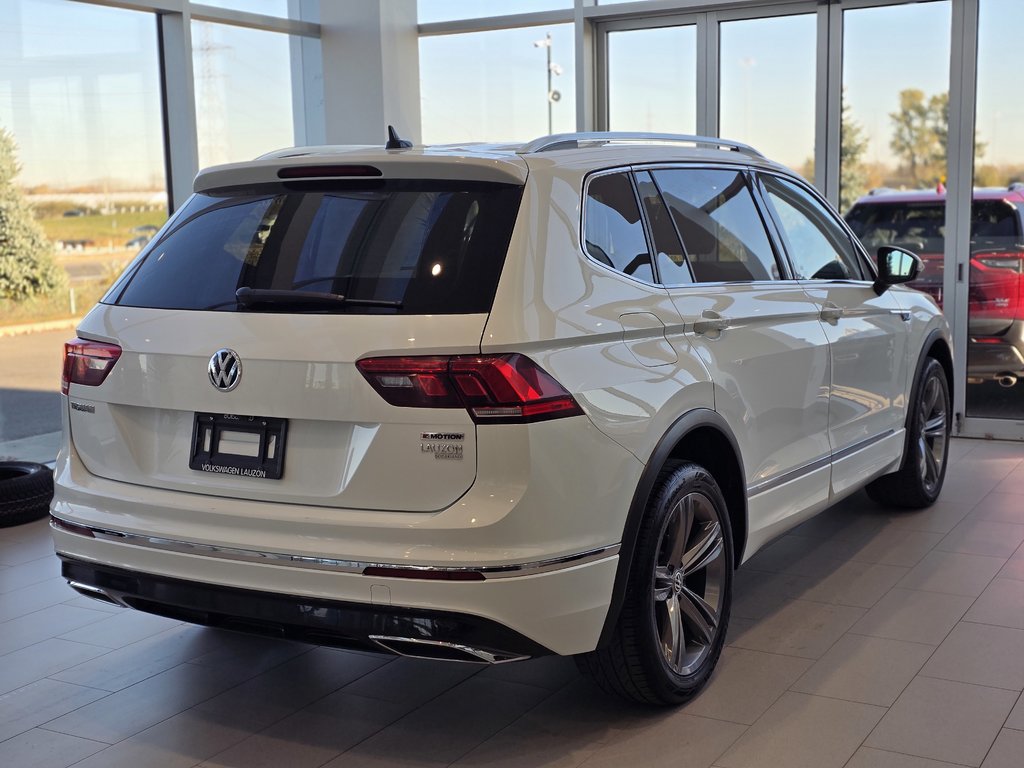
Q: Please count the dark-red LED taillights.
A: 2